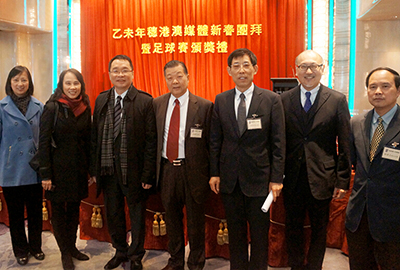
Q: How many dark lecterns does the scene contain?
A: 1